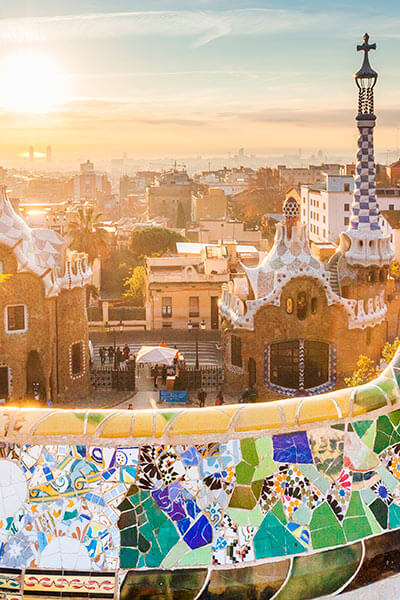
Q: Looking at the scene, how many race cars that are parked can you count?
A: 0